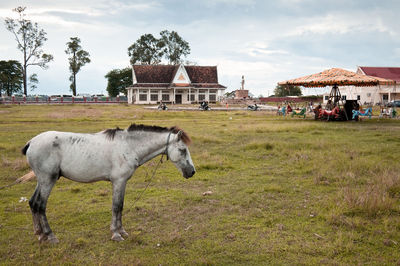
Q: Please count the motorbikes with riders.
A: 2